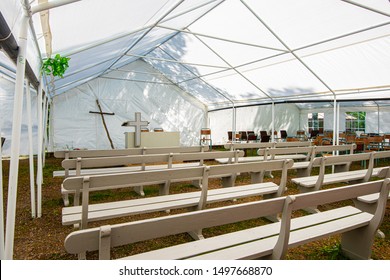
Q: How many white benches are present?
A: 8